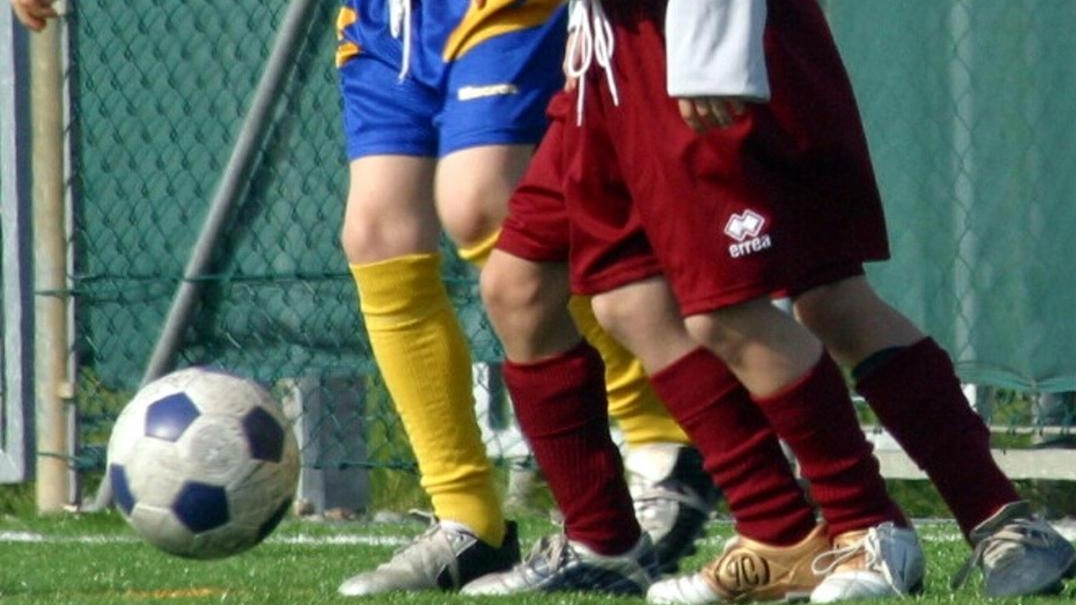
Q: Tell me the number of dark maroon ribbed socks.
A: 4